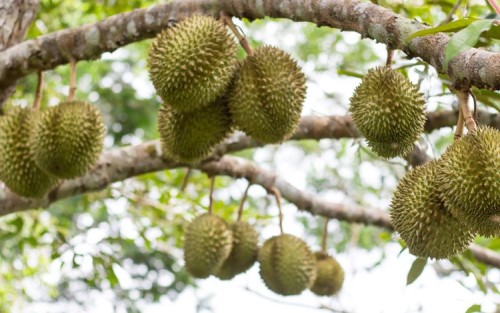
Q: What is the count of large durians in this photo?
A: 8